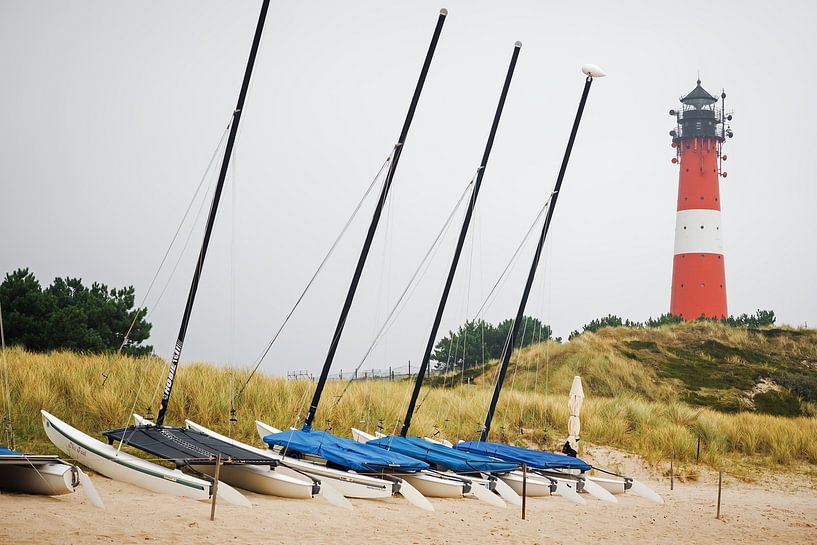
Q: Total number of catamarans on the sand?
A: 5